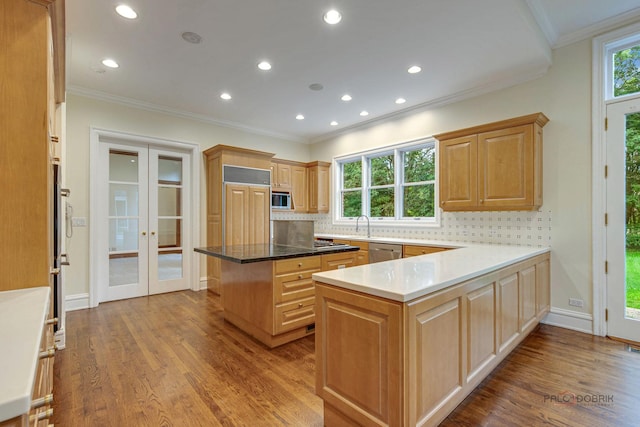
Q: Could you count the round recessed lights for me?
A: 11